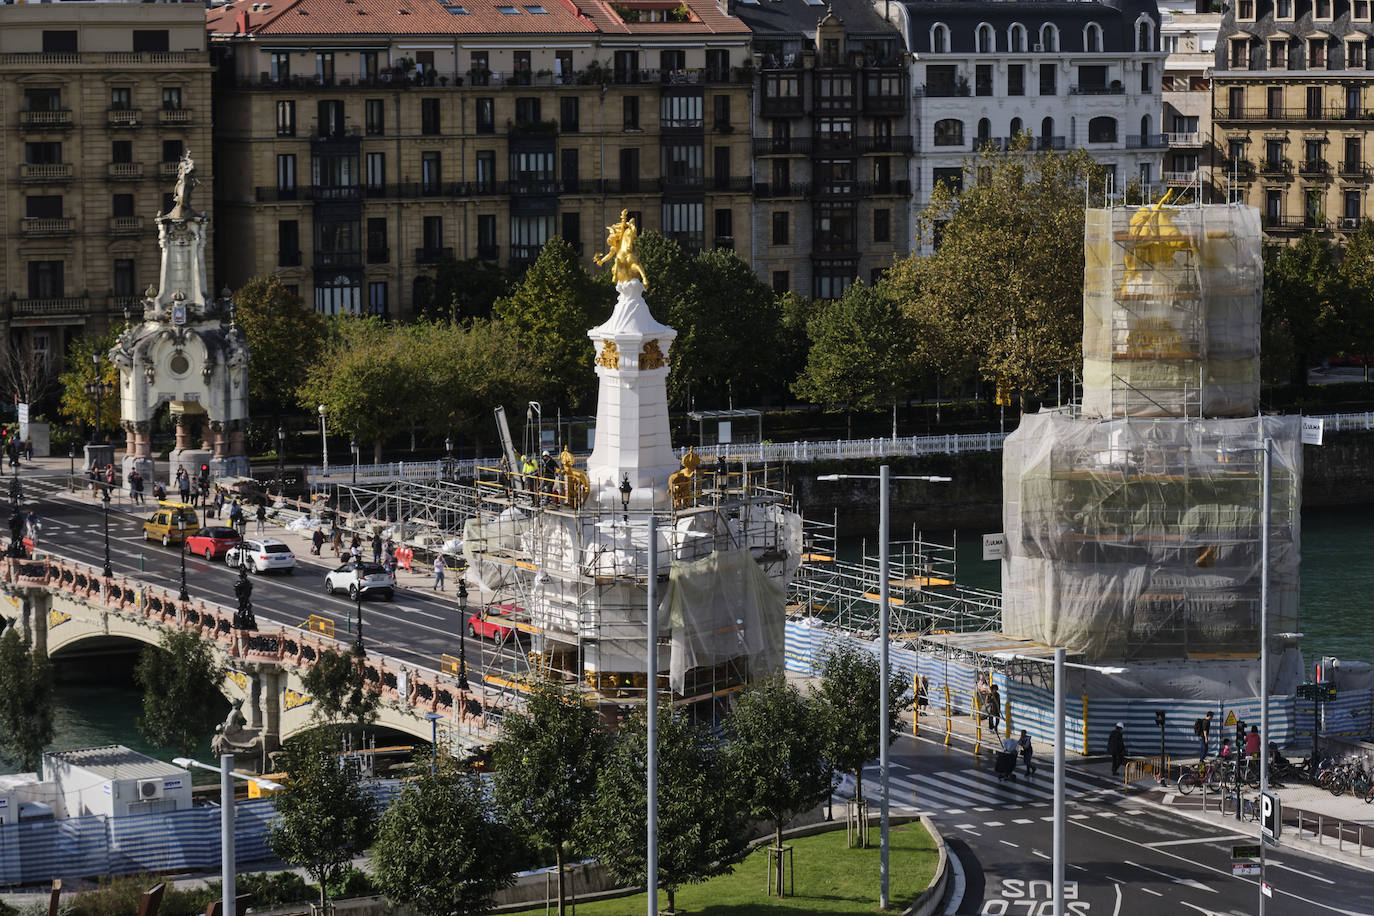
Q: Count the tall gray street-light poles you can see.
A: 5